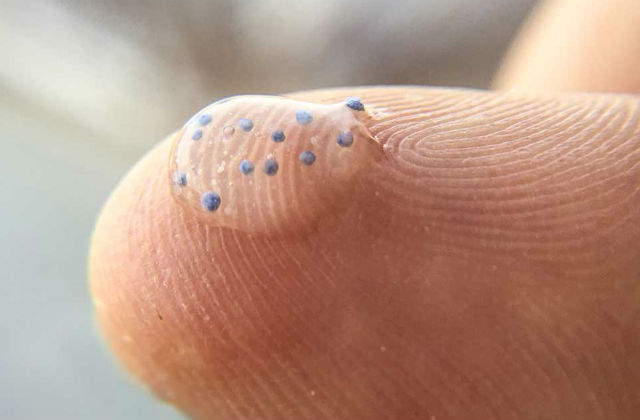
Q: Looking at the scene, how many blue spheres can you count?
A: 12